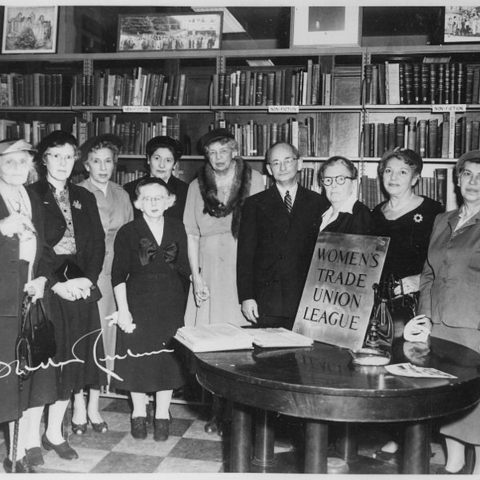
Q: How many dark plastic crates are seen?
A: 0